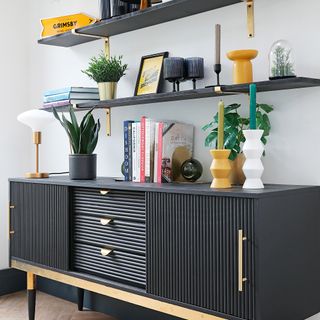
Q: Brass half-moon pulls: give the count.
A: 3